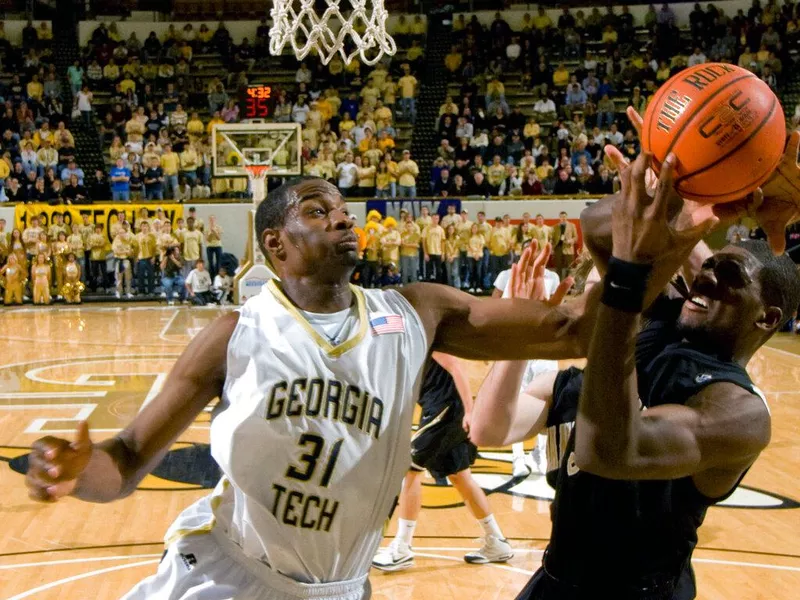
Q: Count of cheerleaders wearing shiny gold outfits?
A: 6